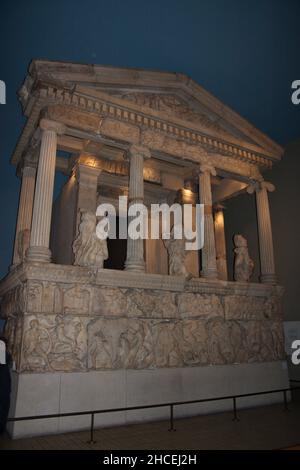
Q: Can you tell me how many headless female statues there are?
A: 3